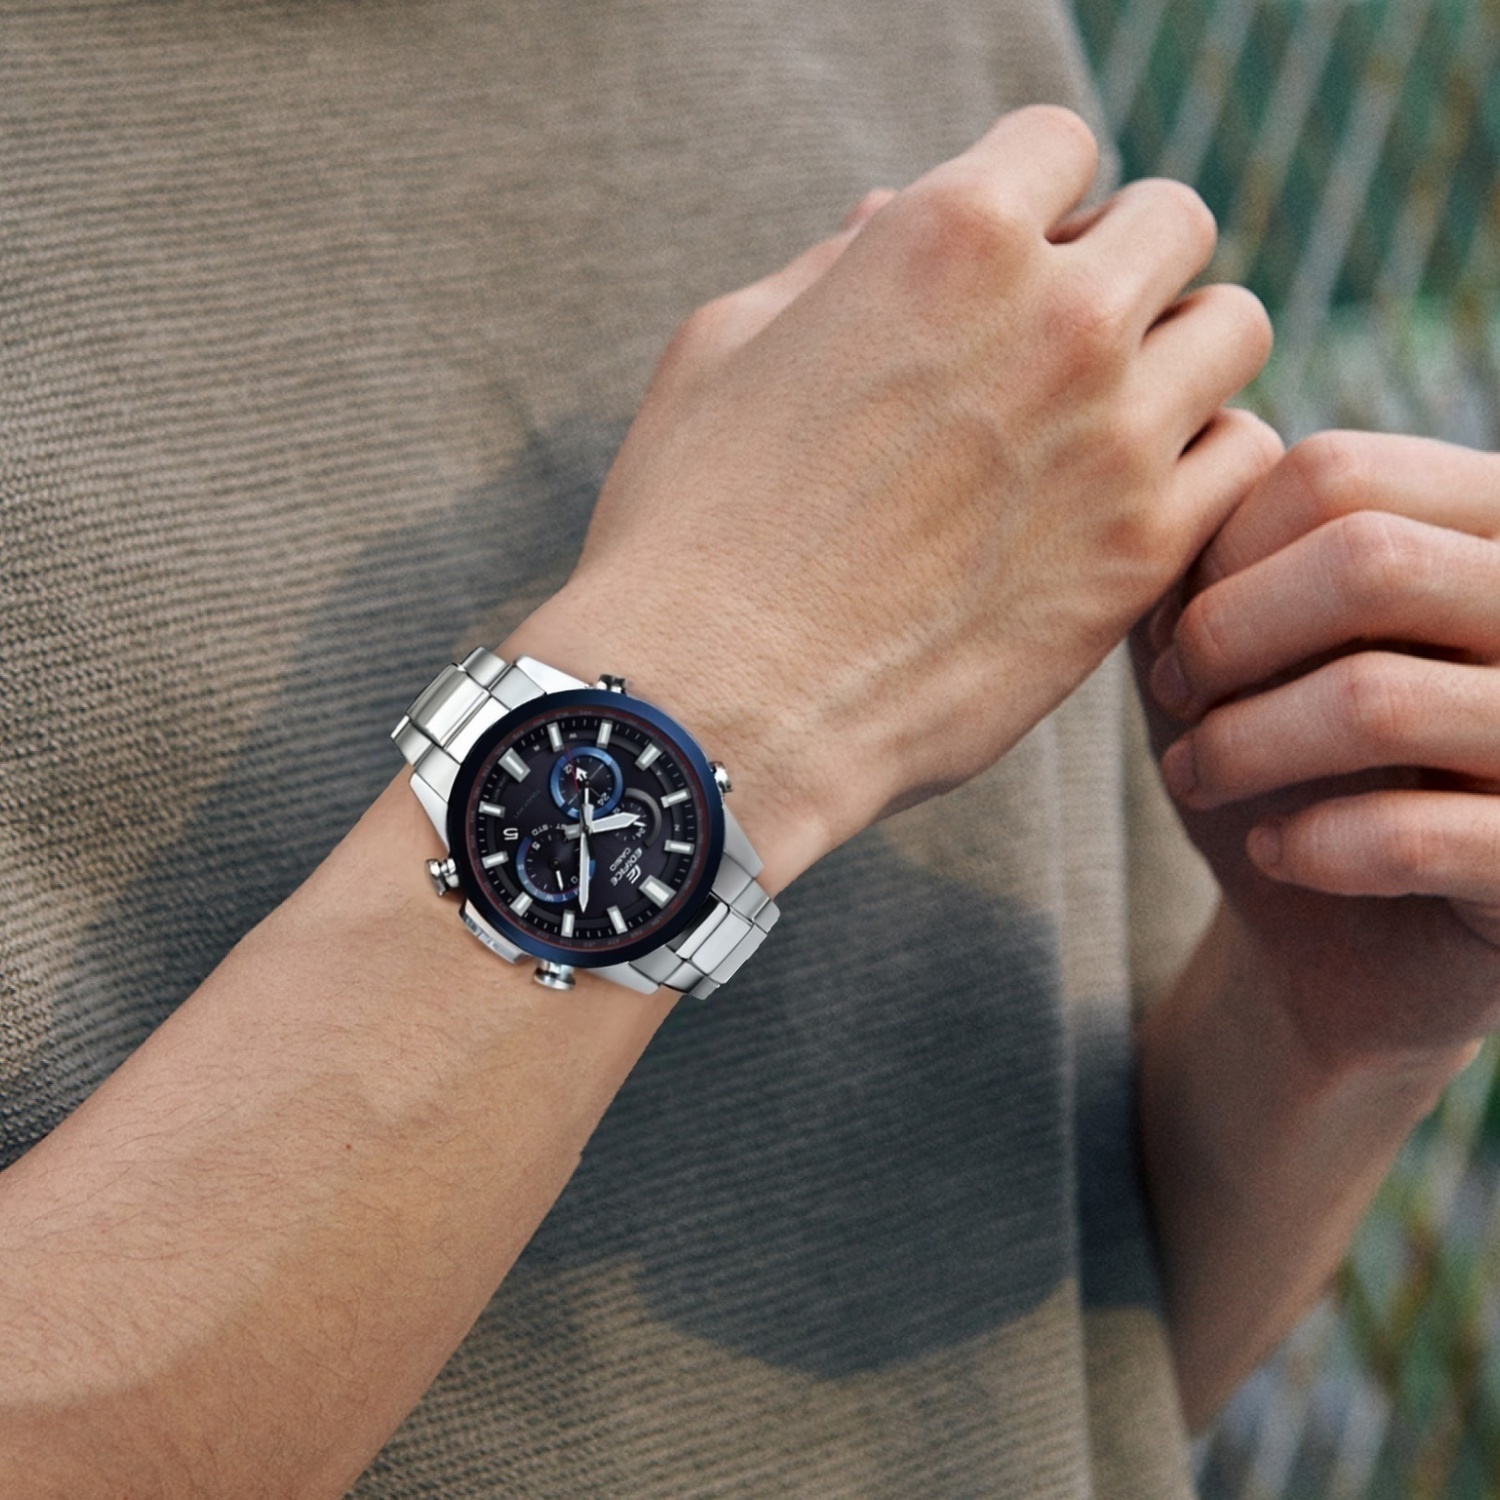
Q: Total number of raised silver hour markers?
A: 12